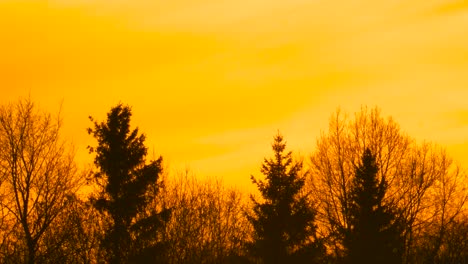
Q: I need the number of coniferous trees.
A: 3